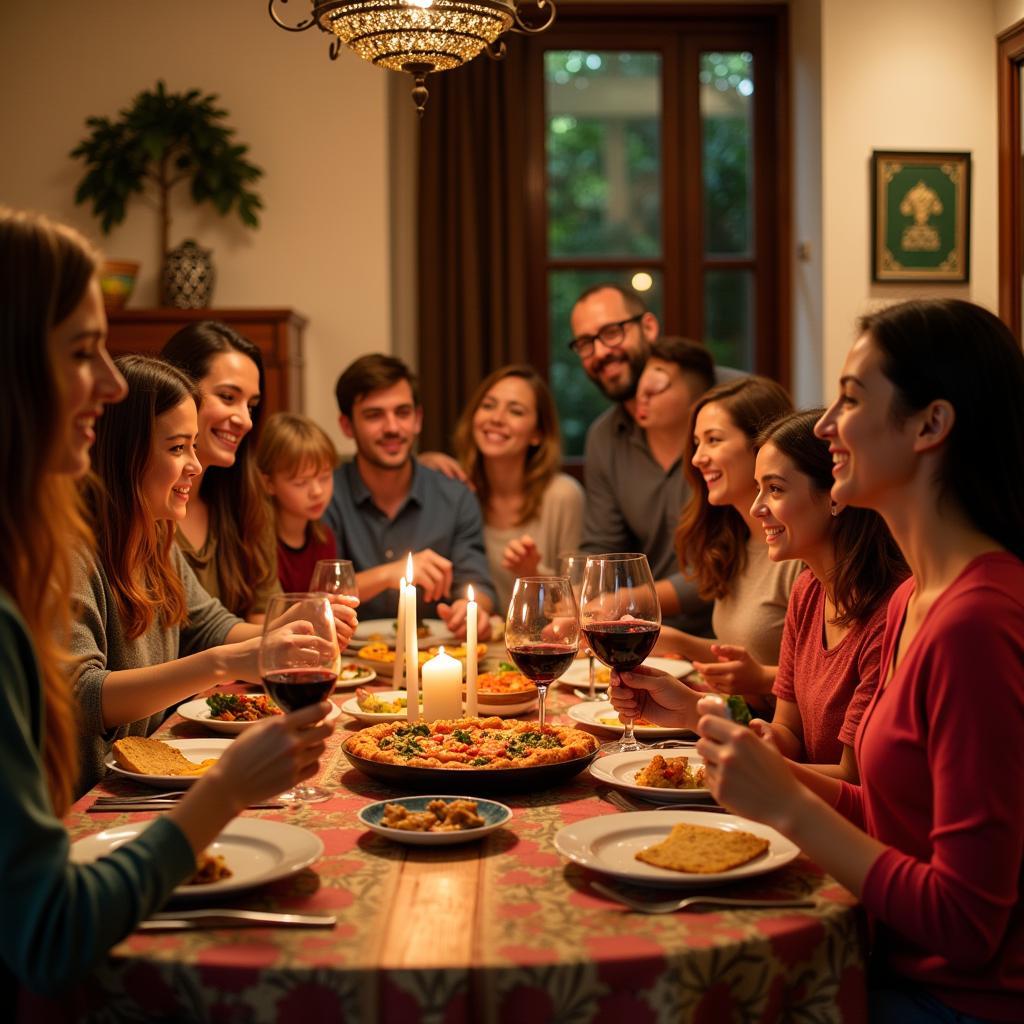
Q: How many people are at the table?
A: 11